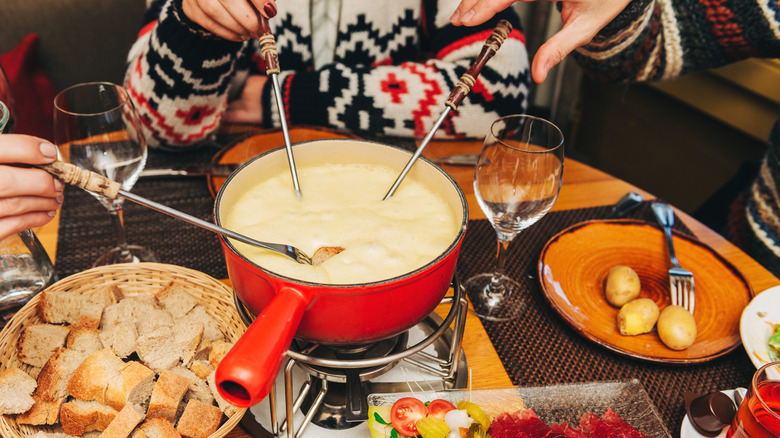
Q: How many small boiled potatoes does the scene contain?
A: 3